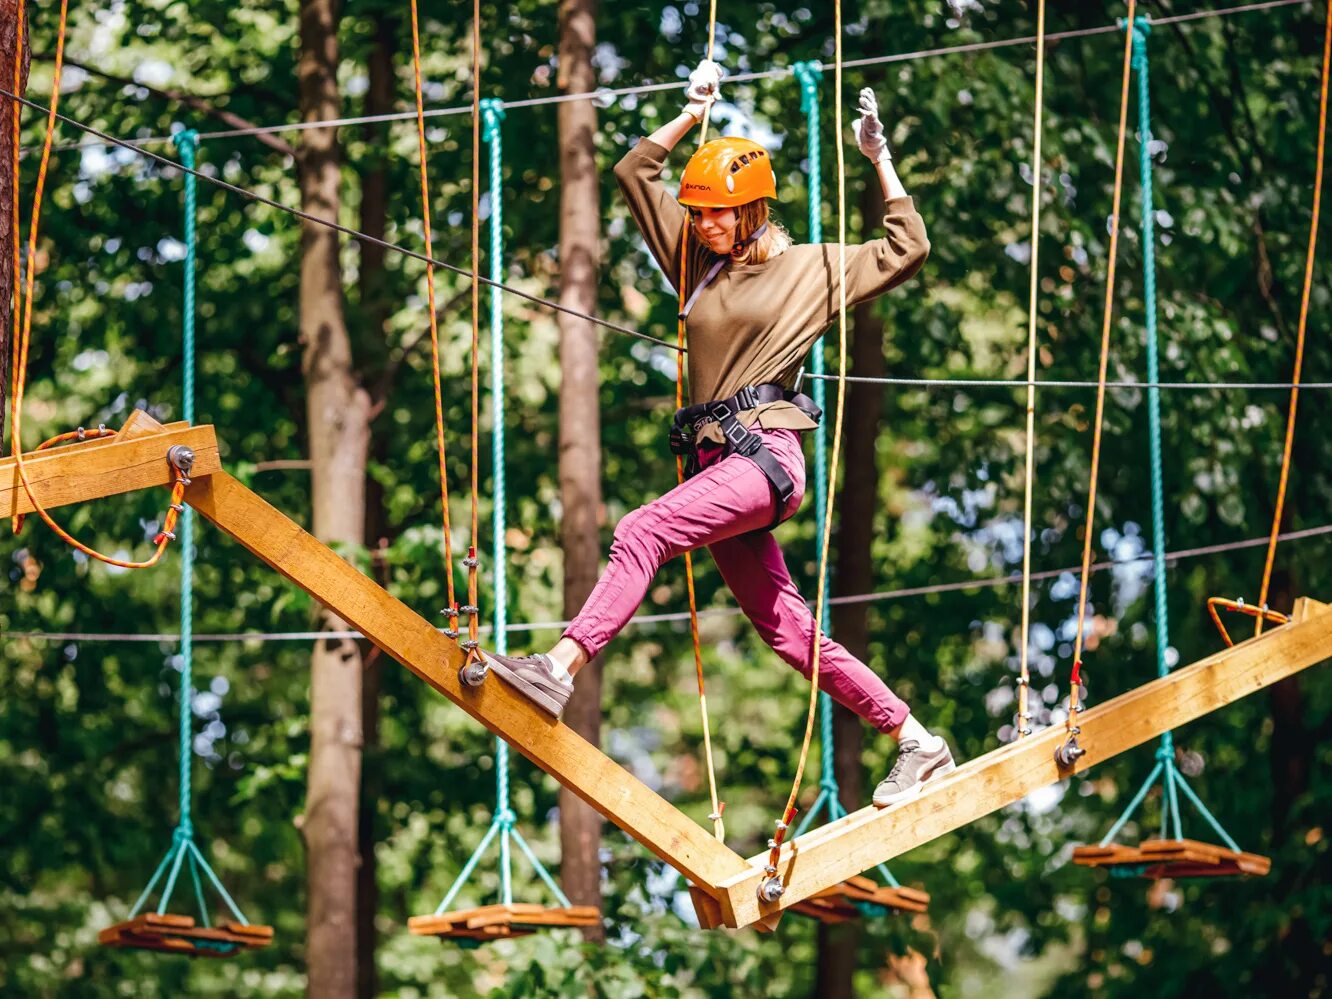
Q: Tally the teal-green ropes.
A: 4